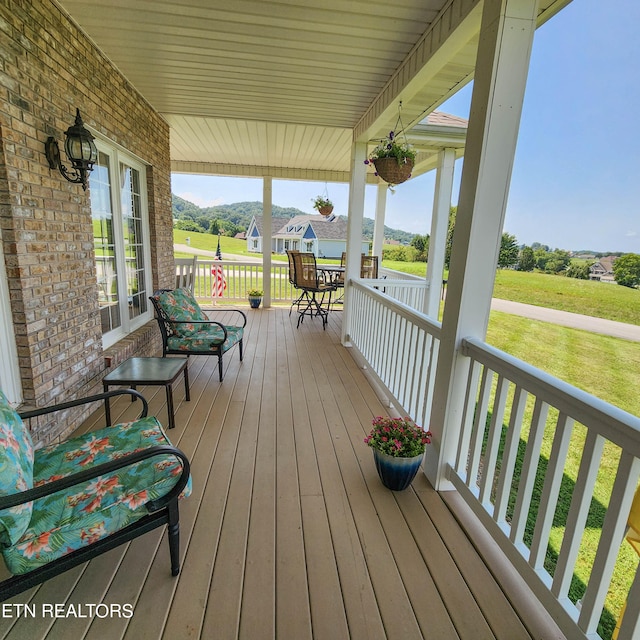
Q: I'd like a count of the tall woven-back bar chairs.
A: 4